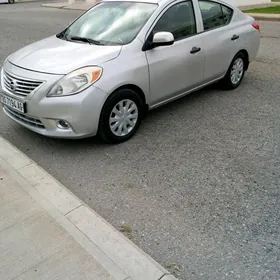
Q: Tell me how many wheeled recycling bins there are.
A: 0